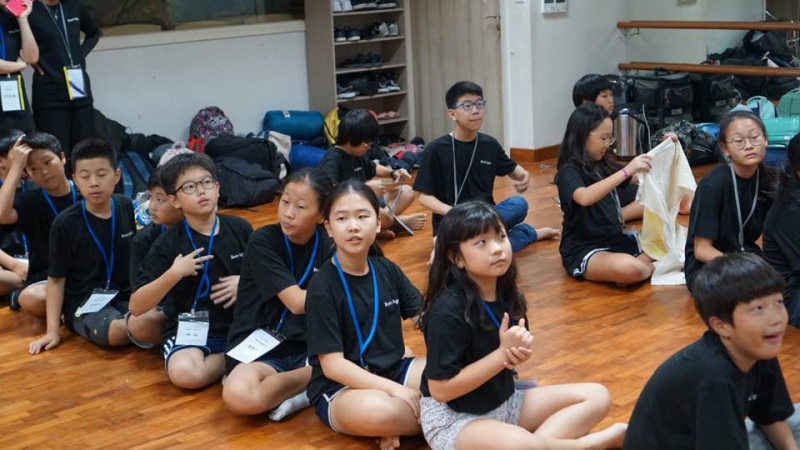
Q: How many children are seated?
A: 15